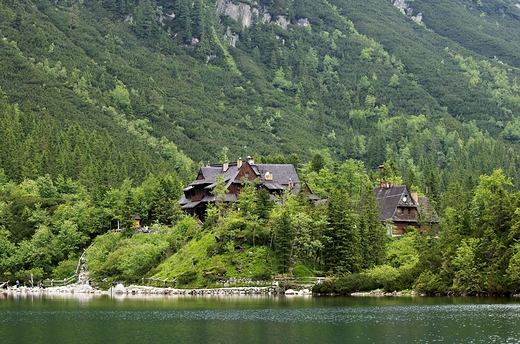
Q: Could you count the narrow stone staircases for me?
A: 1